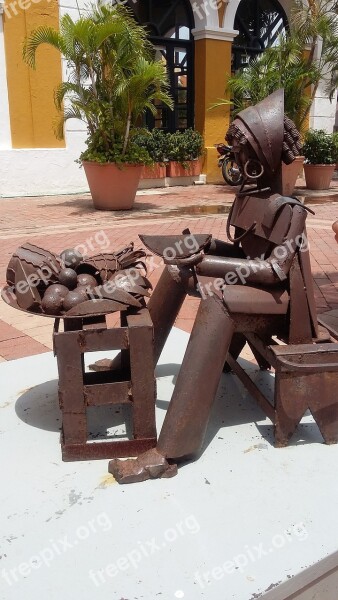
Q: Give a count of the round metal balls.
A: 7